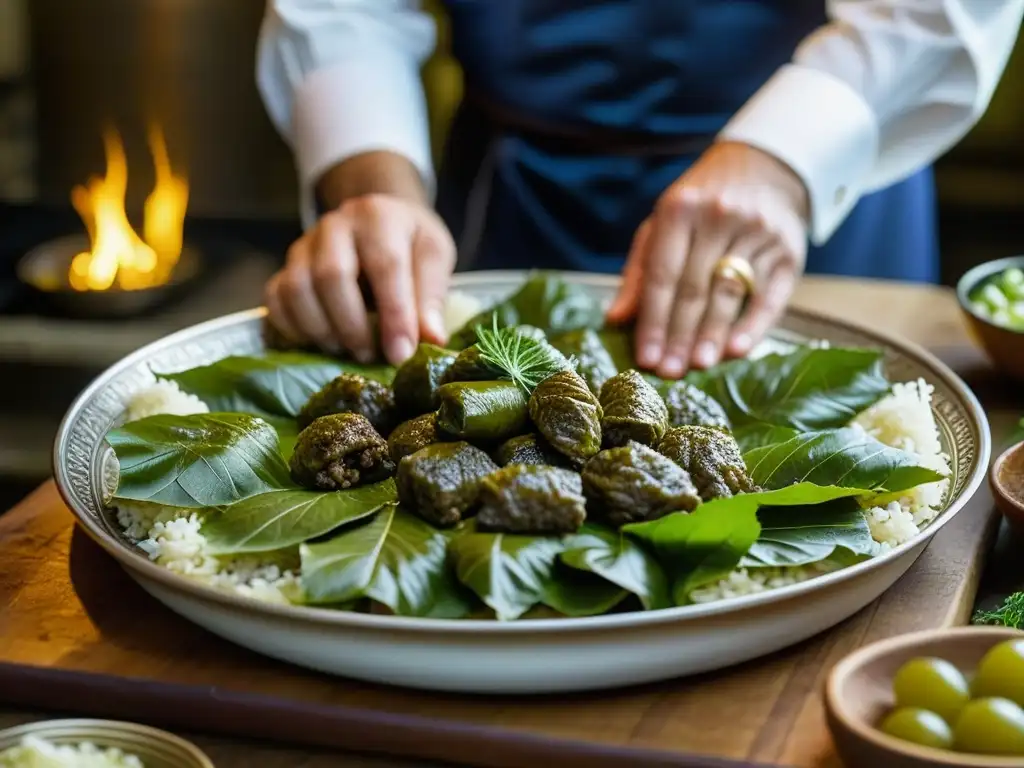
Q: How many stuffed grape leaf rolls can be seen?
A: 15